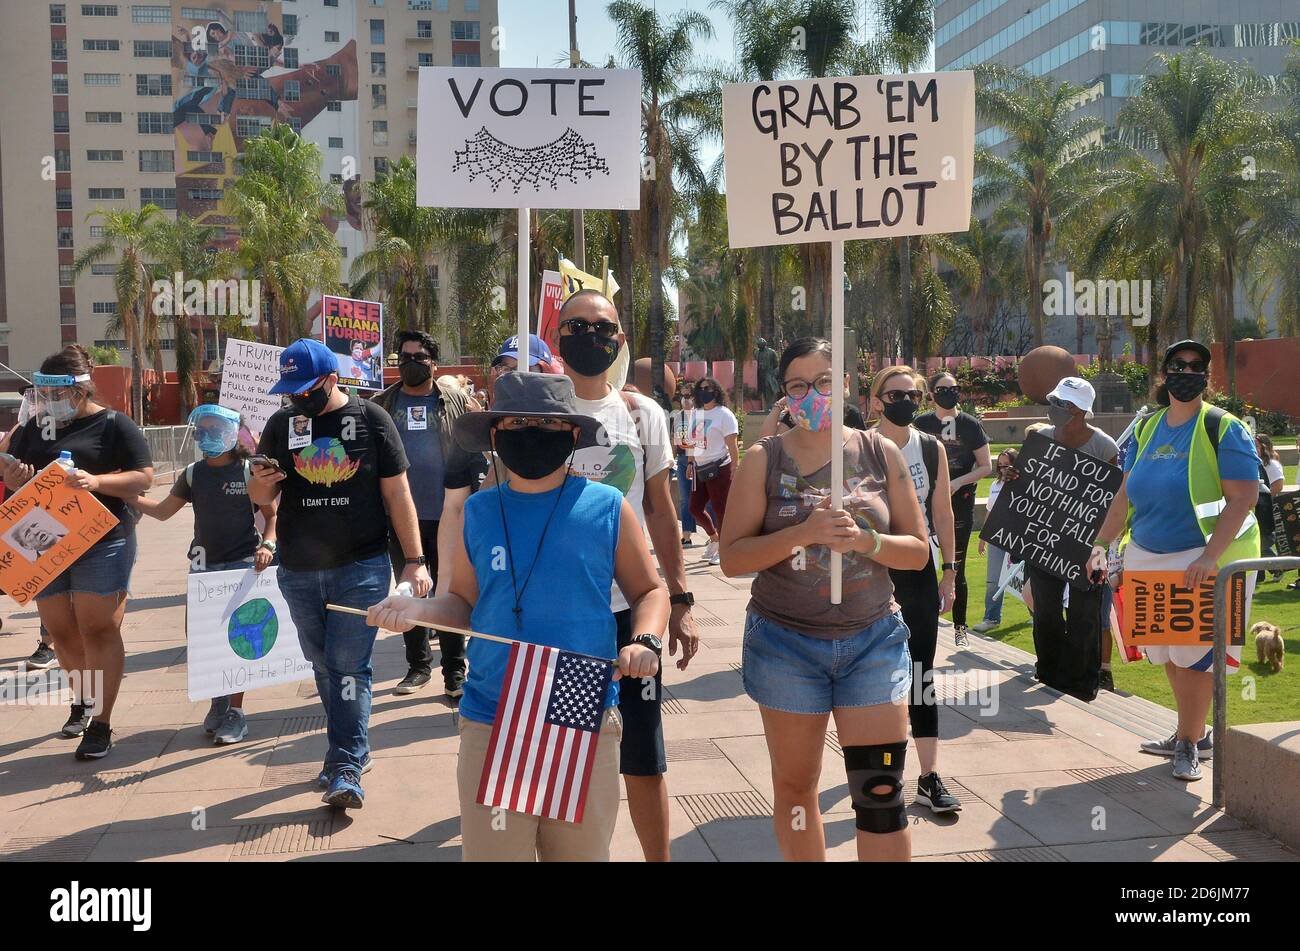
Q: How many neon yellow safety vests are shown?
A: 1